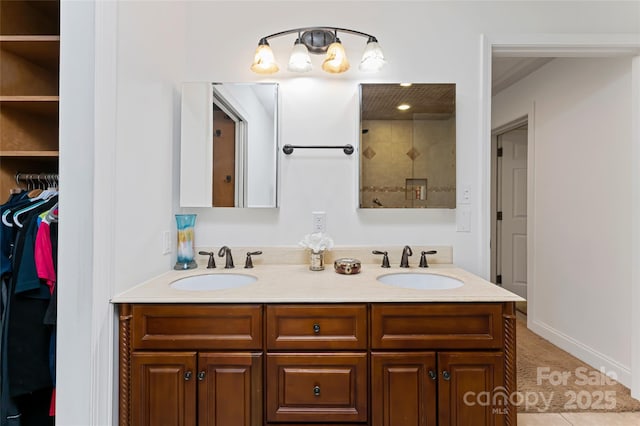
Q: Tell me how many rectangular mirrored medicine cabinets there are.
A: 2